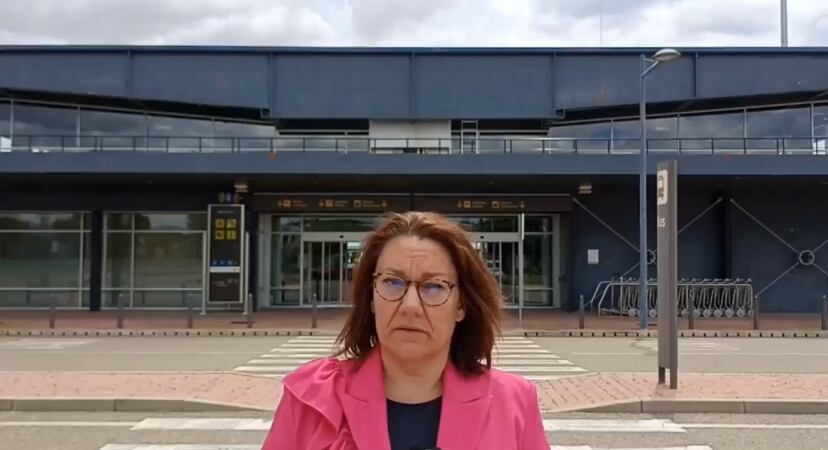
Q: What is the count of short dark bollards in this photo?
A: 9